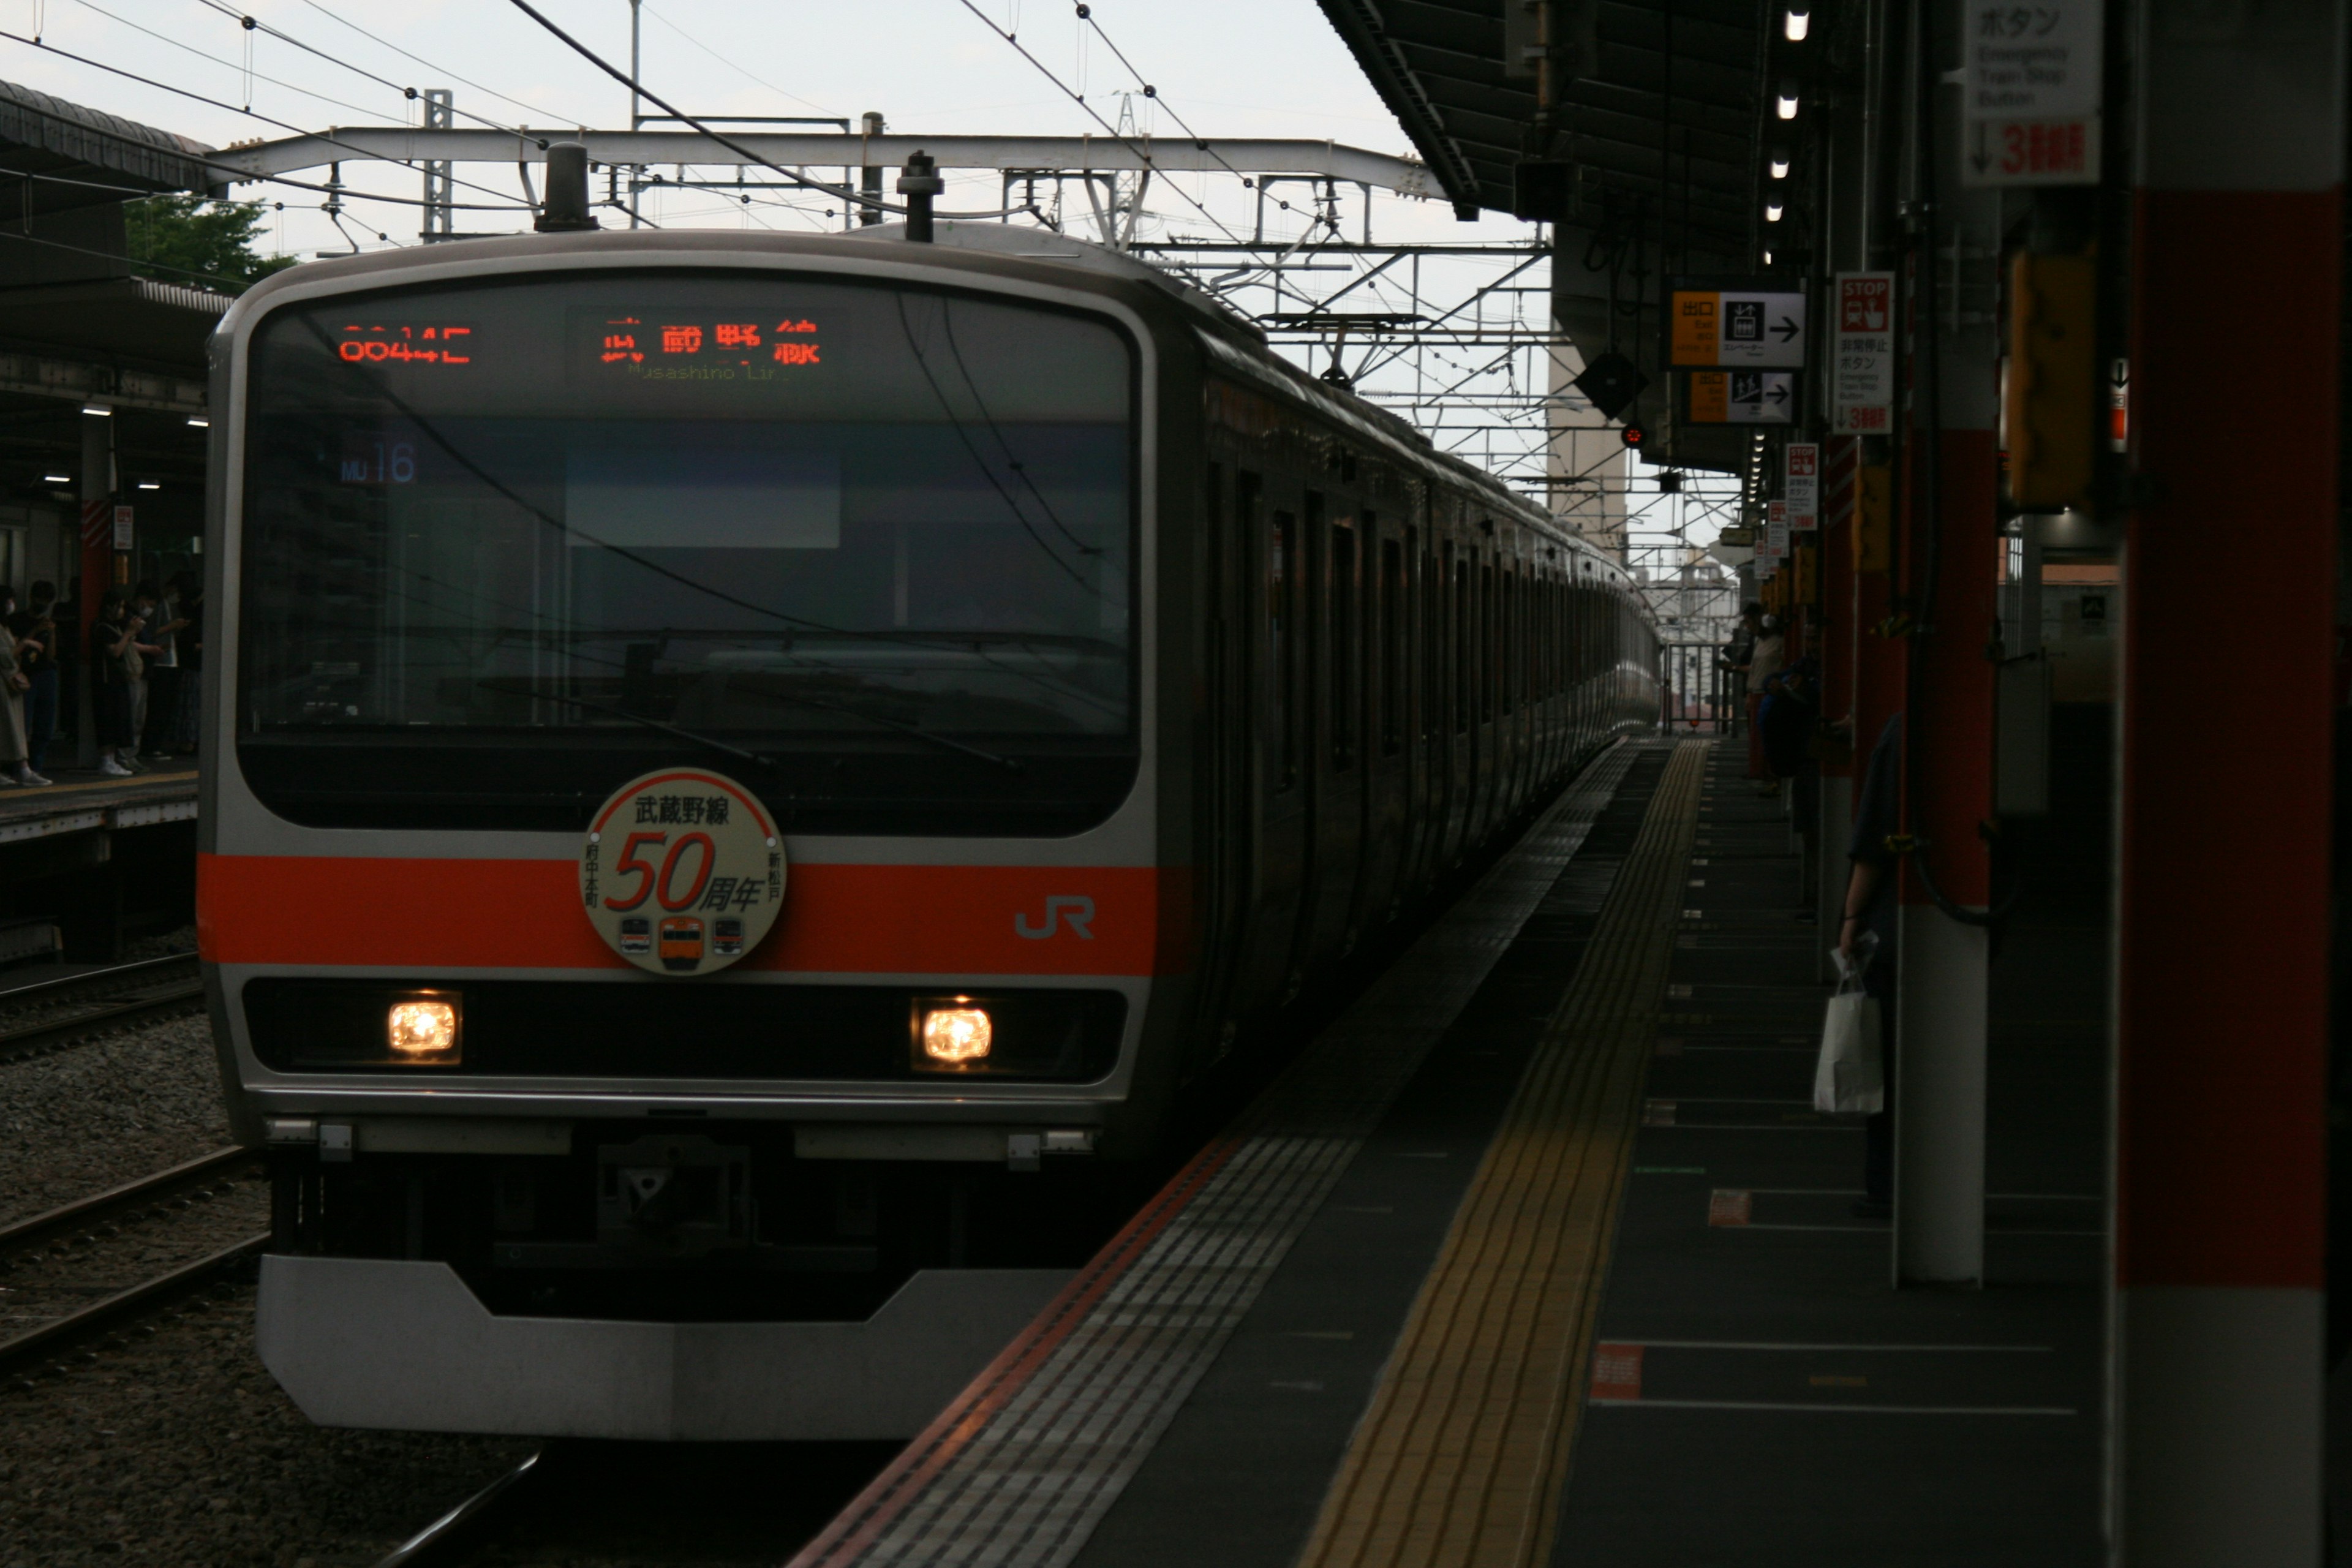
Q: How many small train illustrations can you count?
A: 3